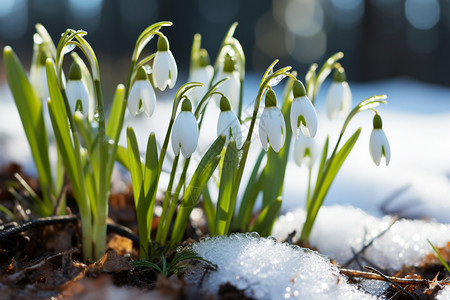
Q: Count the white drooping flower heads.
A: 13